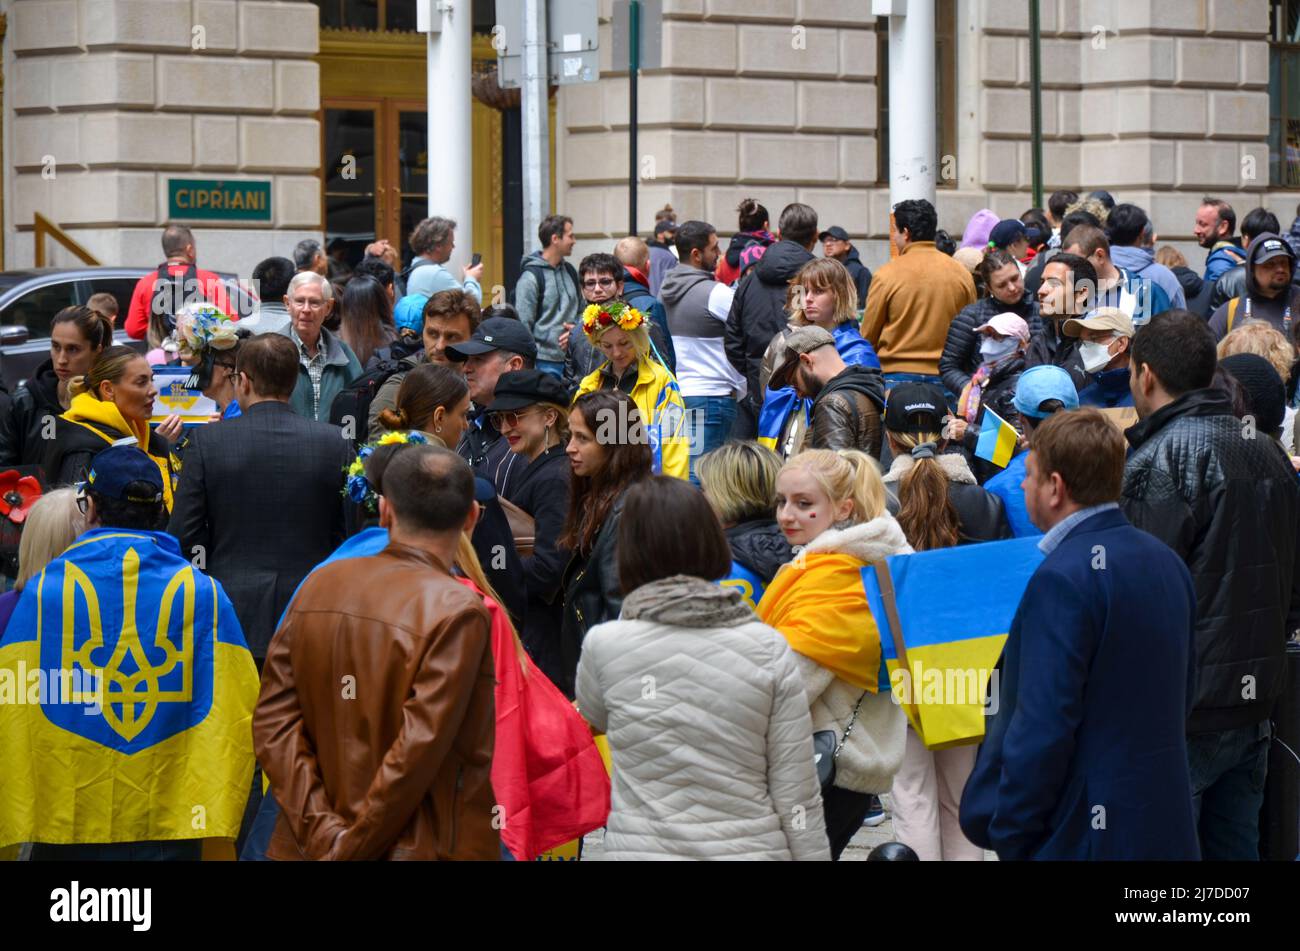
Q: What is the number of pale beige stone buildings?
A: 1